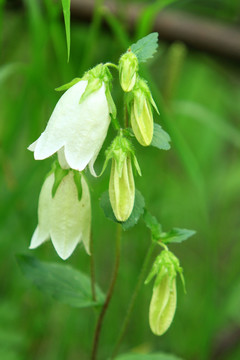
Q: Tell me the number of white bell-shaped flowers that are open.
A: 2